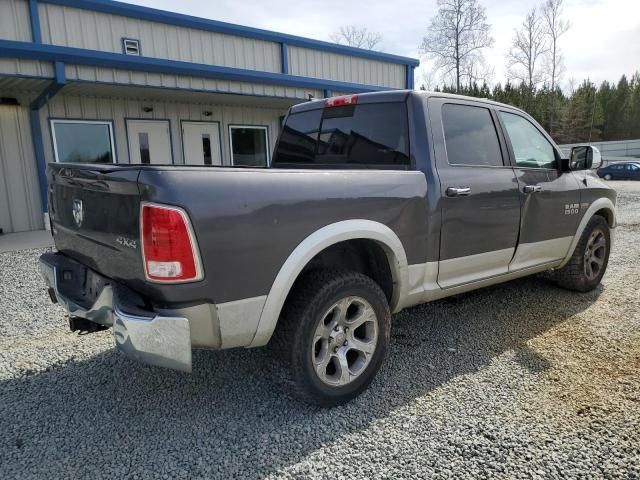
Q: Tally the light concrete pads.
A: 1